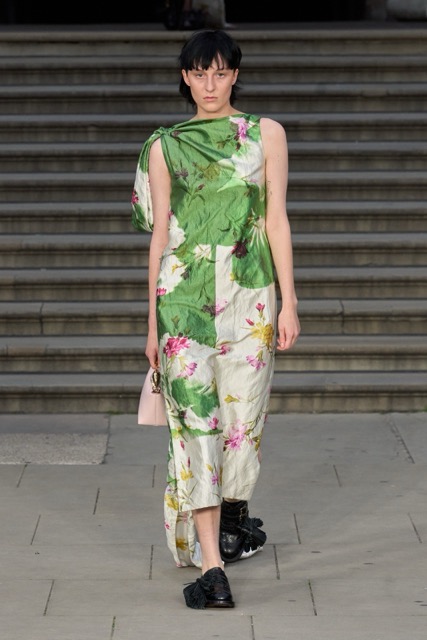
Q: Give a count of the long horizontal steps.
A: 12